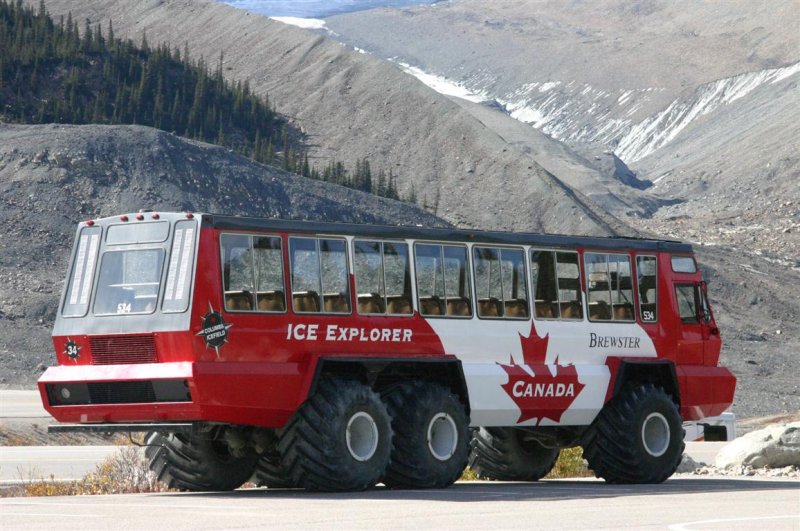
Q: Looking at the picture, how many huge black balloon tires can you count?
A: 6